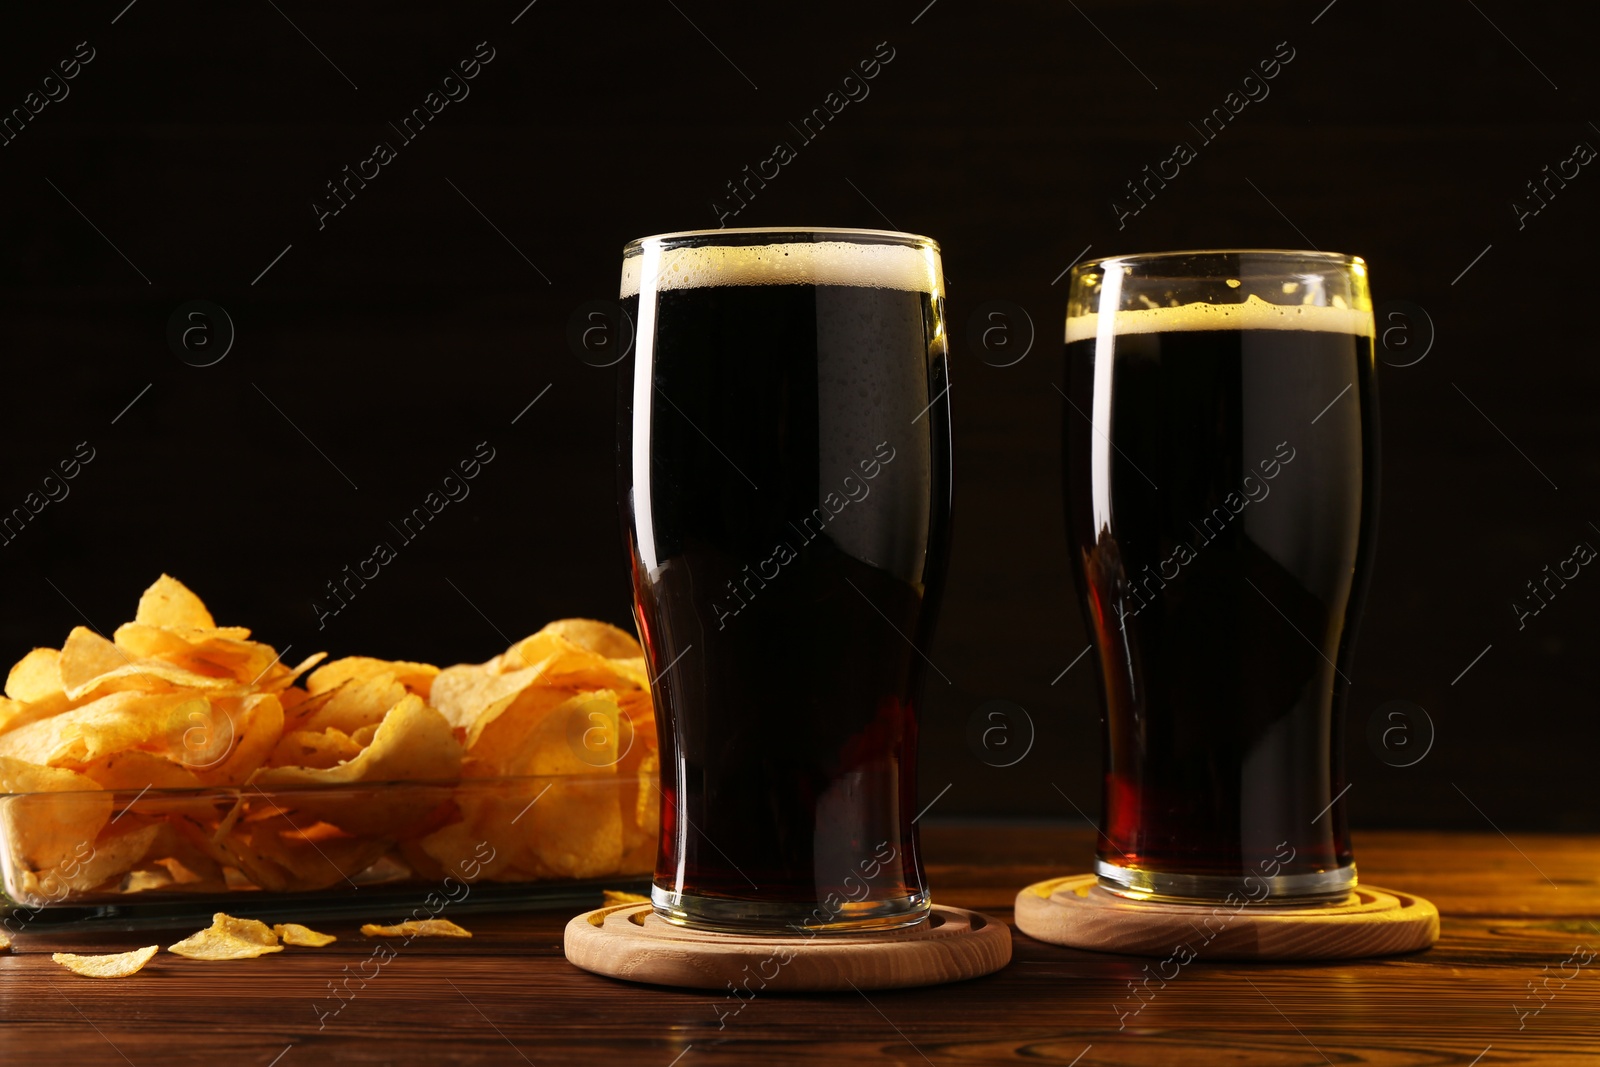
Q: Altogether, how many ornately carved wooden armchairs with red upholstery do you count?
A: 0